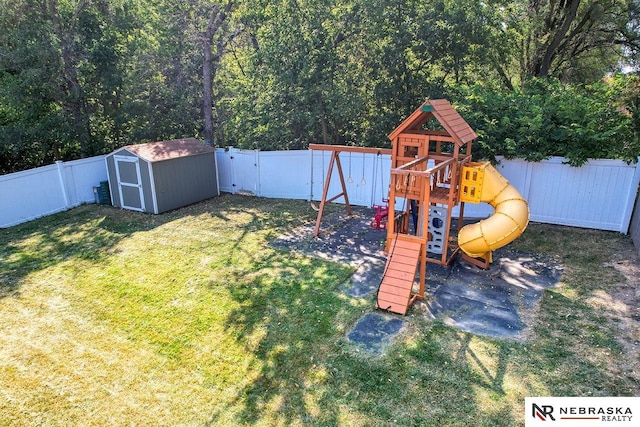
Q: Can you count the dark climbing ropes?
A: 1